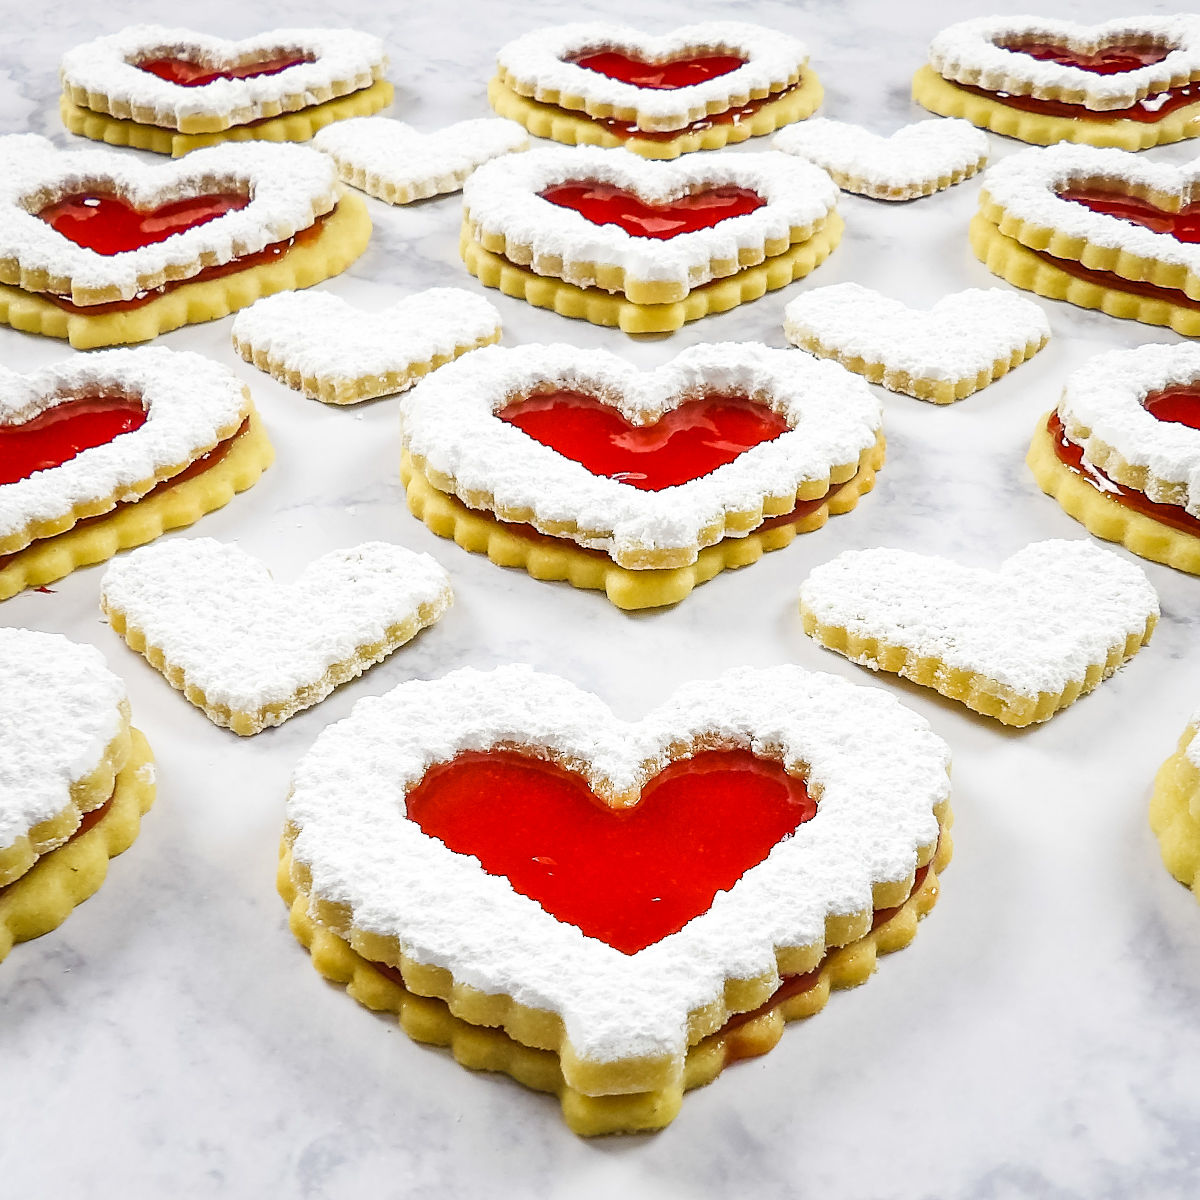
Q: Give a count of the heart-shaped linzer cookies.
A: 12